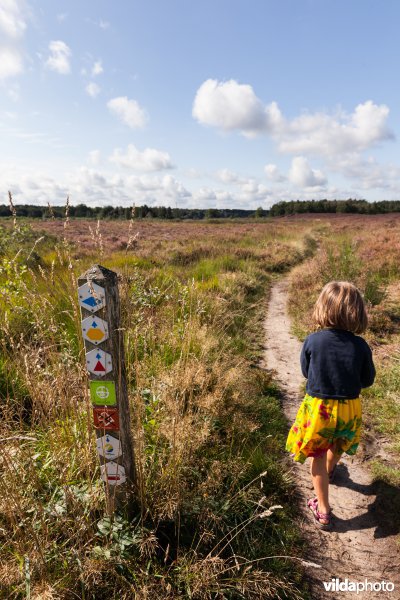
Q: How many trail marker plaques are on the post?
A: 7